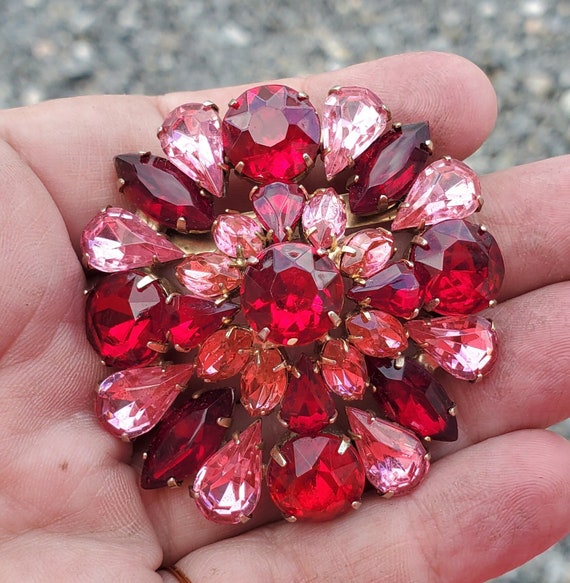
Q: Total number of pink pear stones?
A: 8